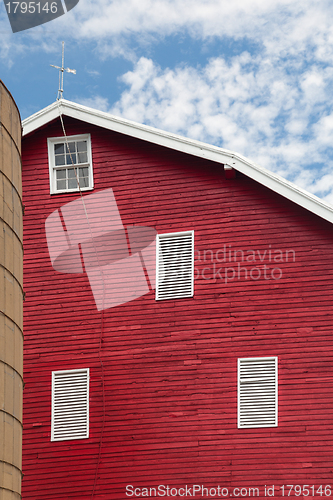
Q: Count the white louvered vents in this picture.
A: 3